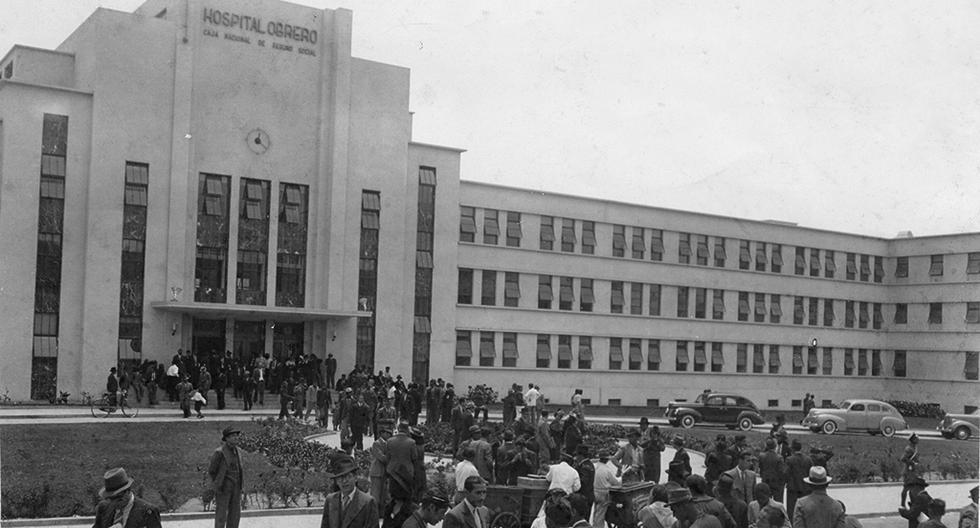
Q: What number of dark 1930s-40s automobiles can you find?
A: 1